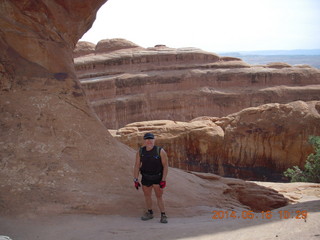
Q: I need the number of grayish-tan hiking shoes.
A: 2